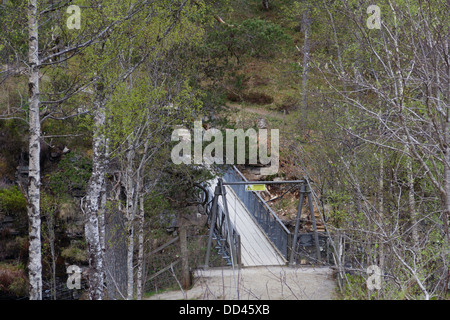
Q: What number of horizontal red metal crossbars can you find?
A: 0